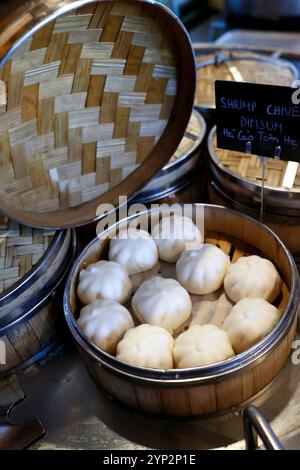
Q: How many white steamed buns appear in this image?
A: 10